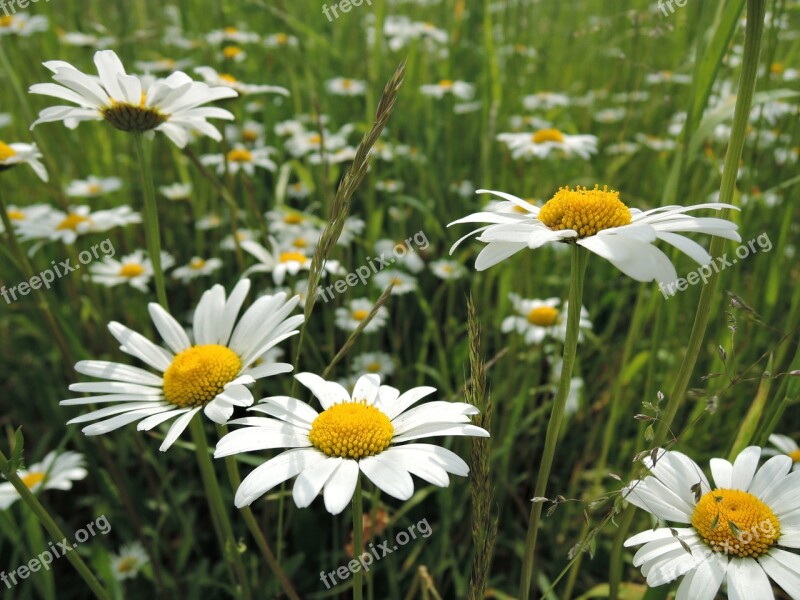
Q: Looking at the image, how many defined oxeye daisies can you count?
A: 5